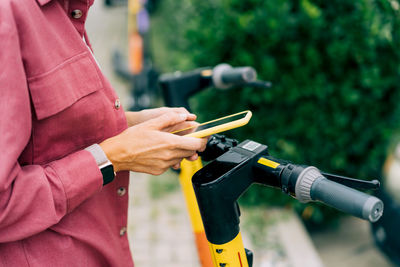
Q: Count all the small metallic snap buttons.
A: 4